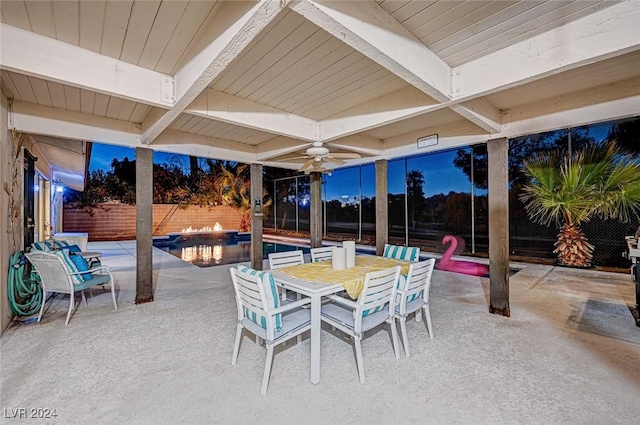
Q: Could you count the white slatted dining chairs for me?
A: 6